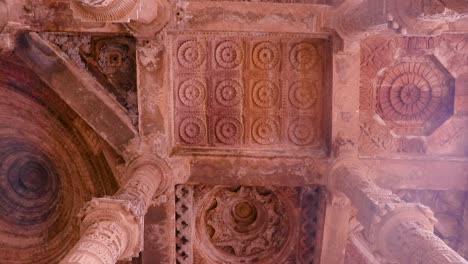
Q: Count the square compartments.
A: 12